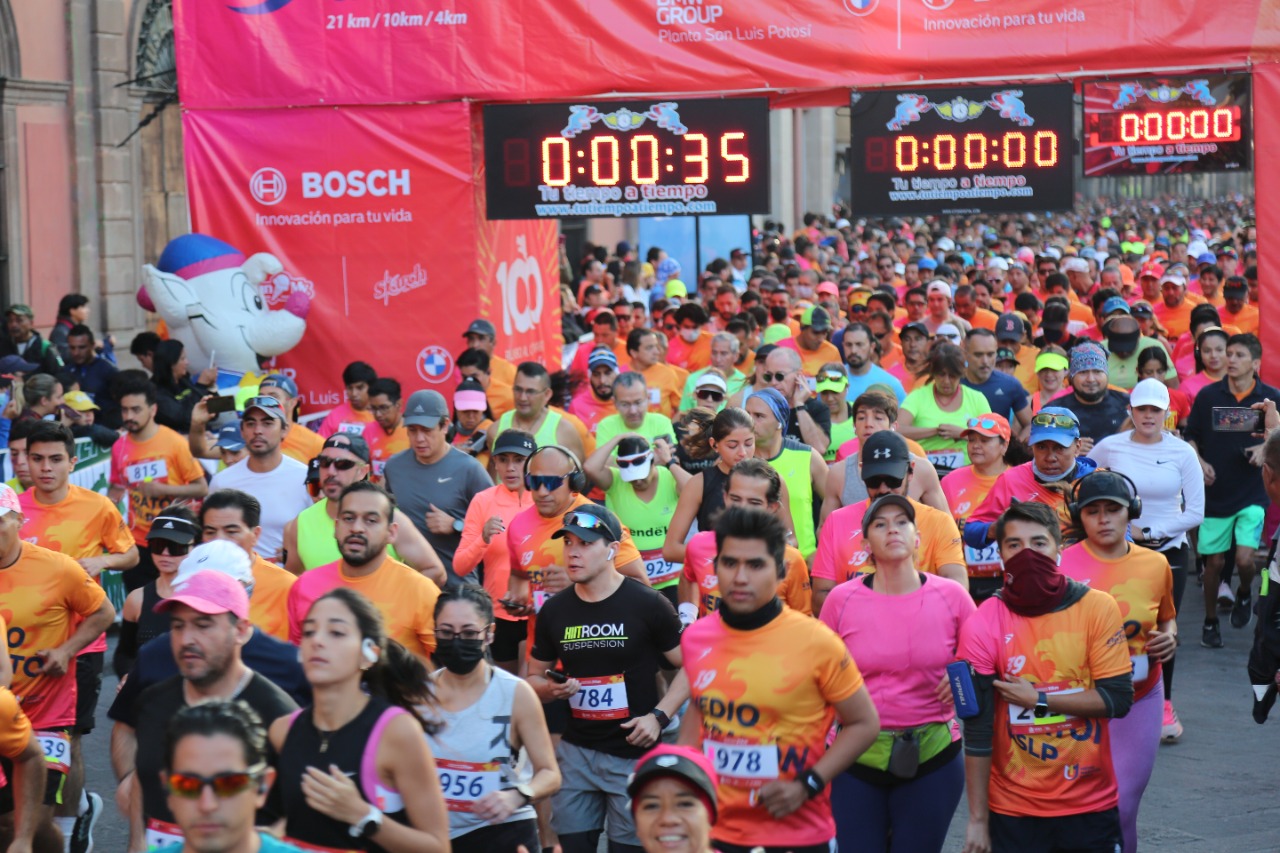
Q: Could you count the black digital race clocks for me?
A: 3